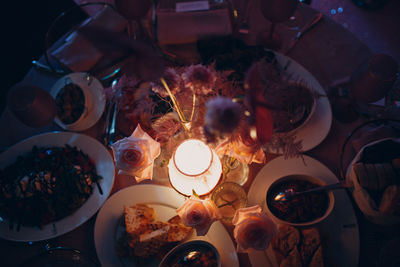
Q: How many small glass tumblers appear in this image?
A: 2